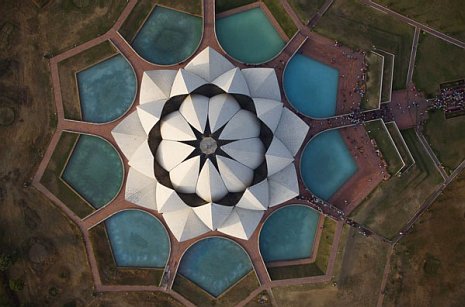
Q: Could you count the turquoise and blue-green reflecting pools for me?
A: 9